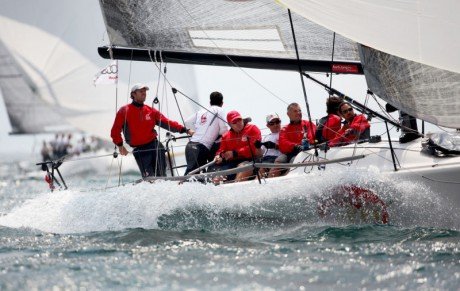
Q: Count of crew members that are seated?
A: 5